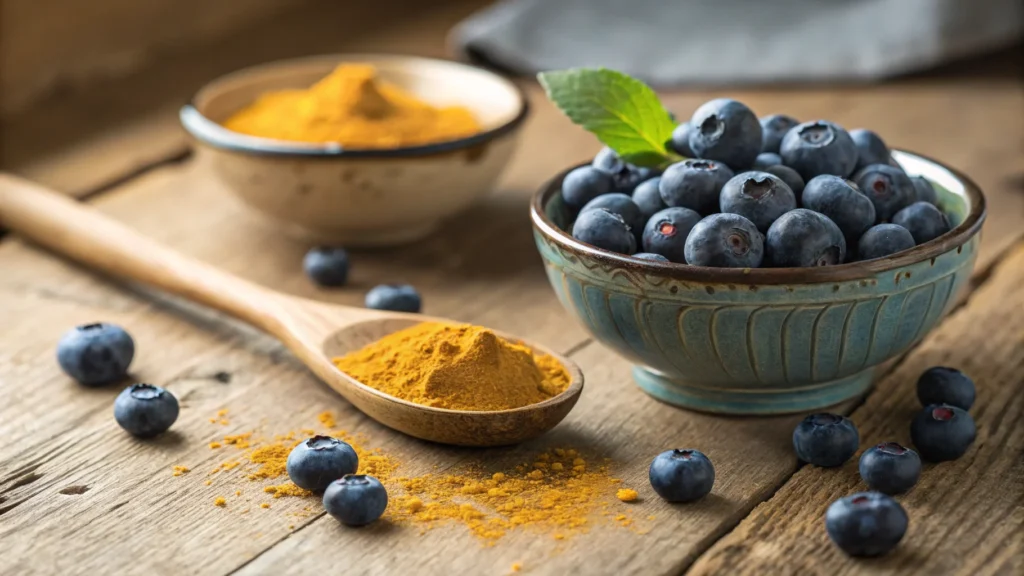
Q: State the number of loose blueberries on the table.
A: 12